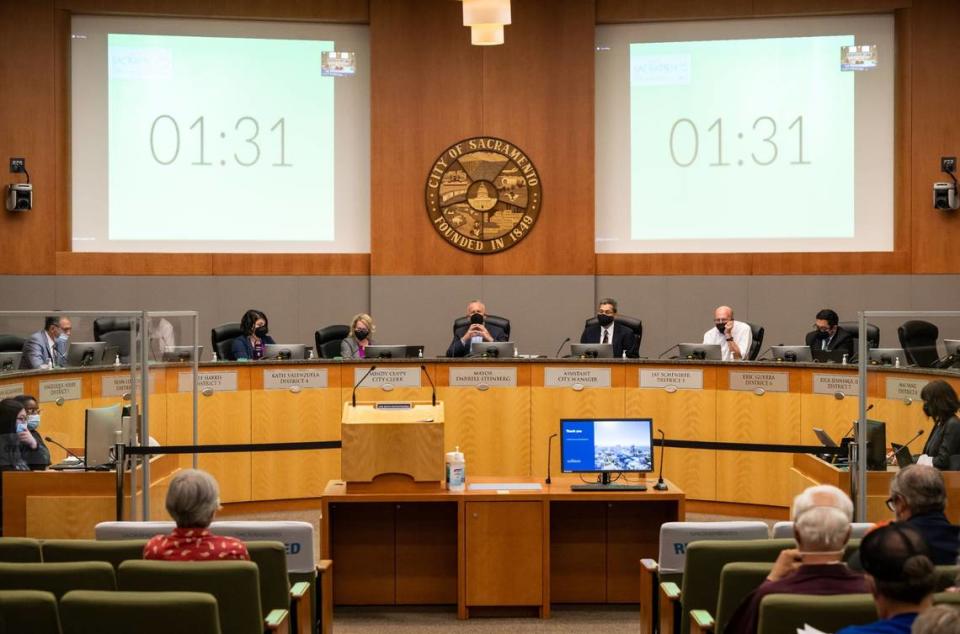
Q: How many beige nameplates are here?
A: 12